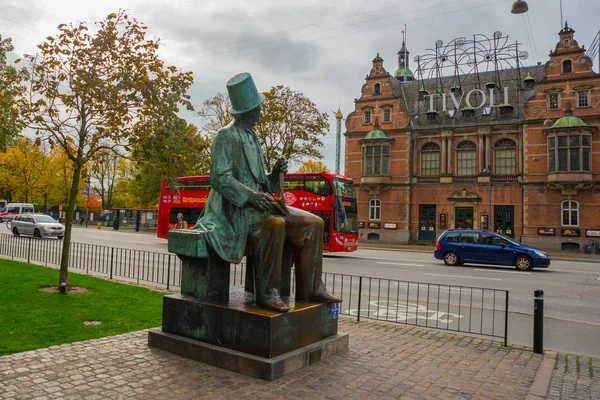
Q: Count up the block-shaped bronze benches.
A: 1